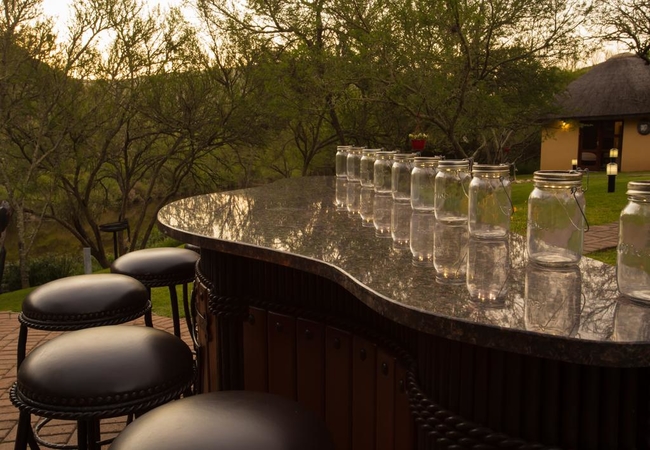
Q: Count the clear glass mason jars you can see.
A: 10